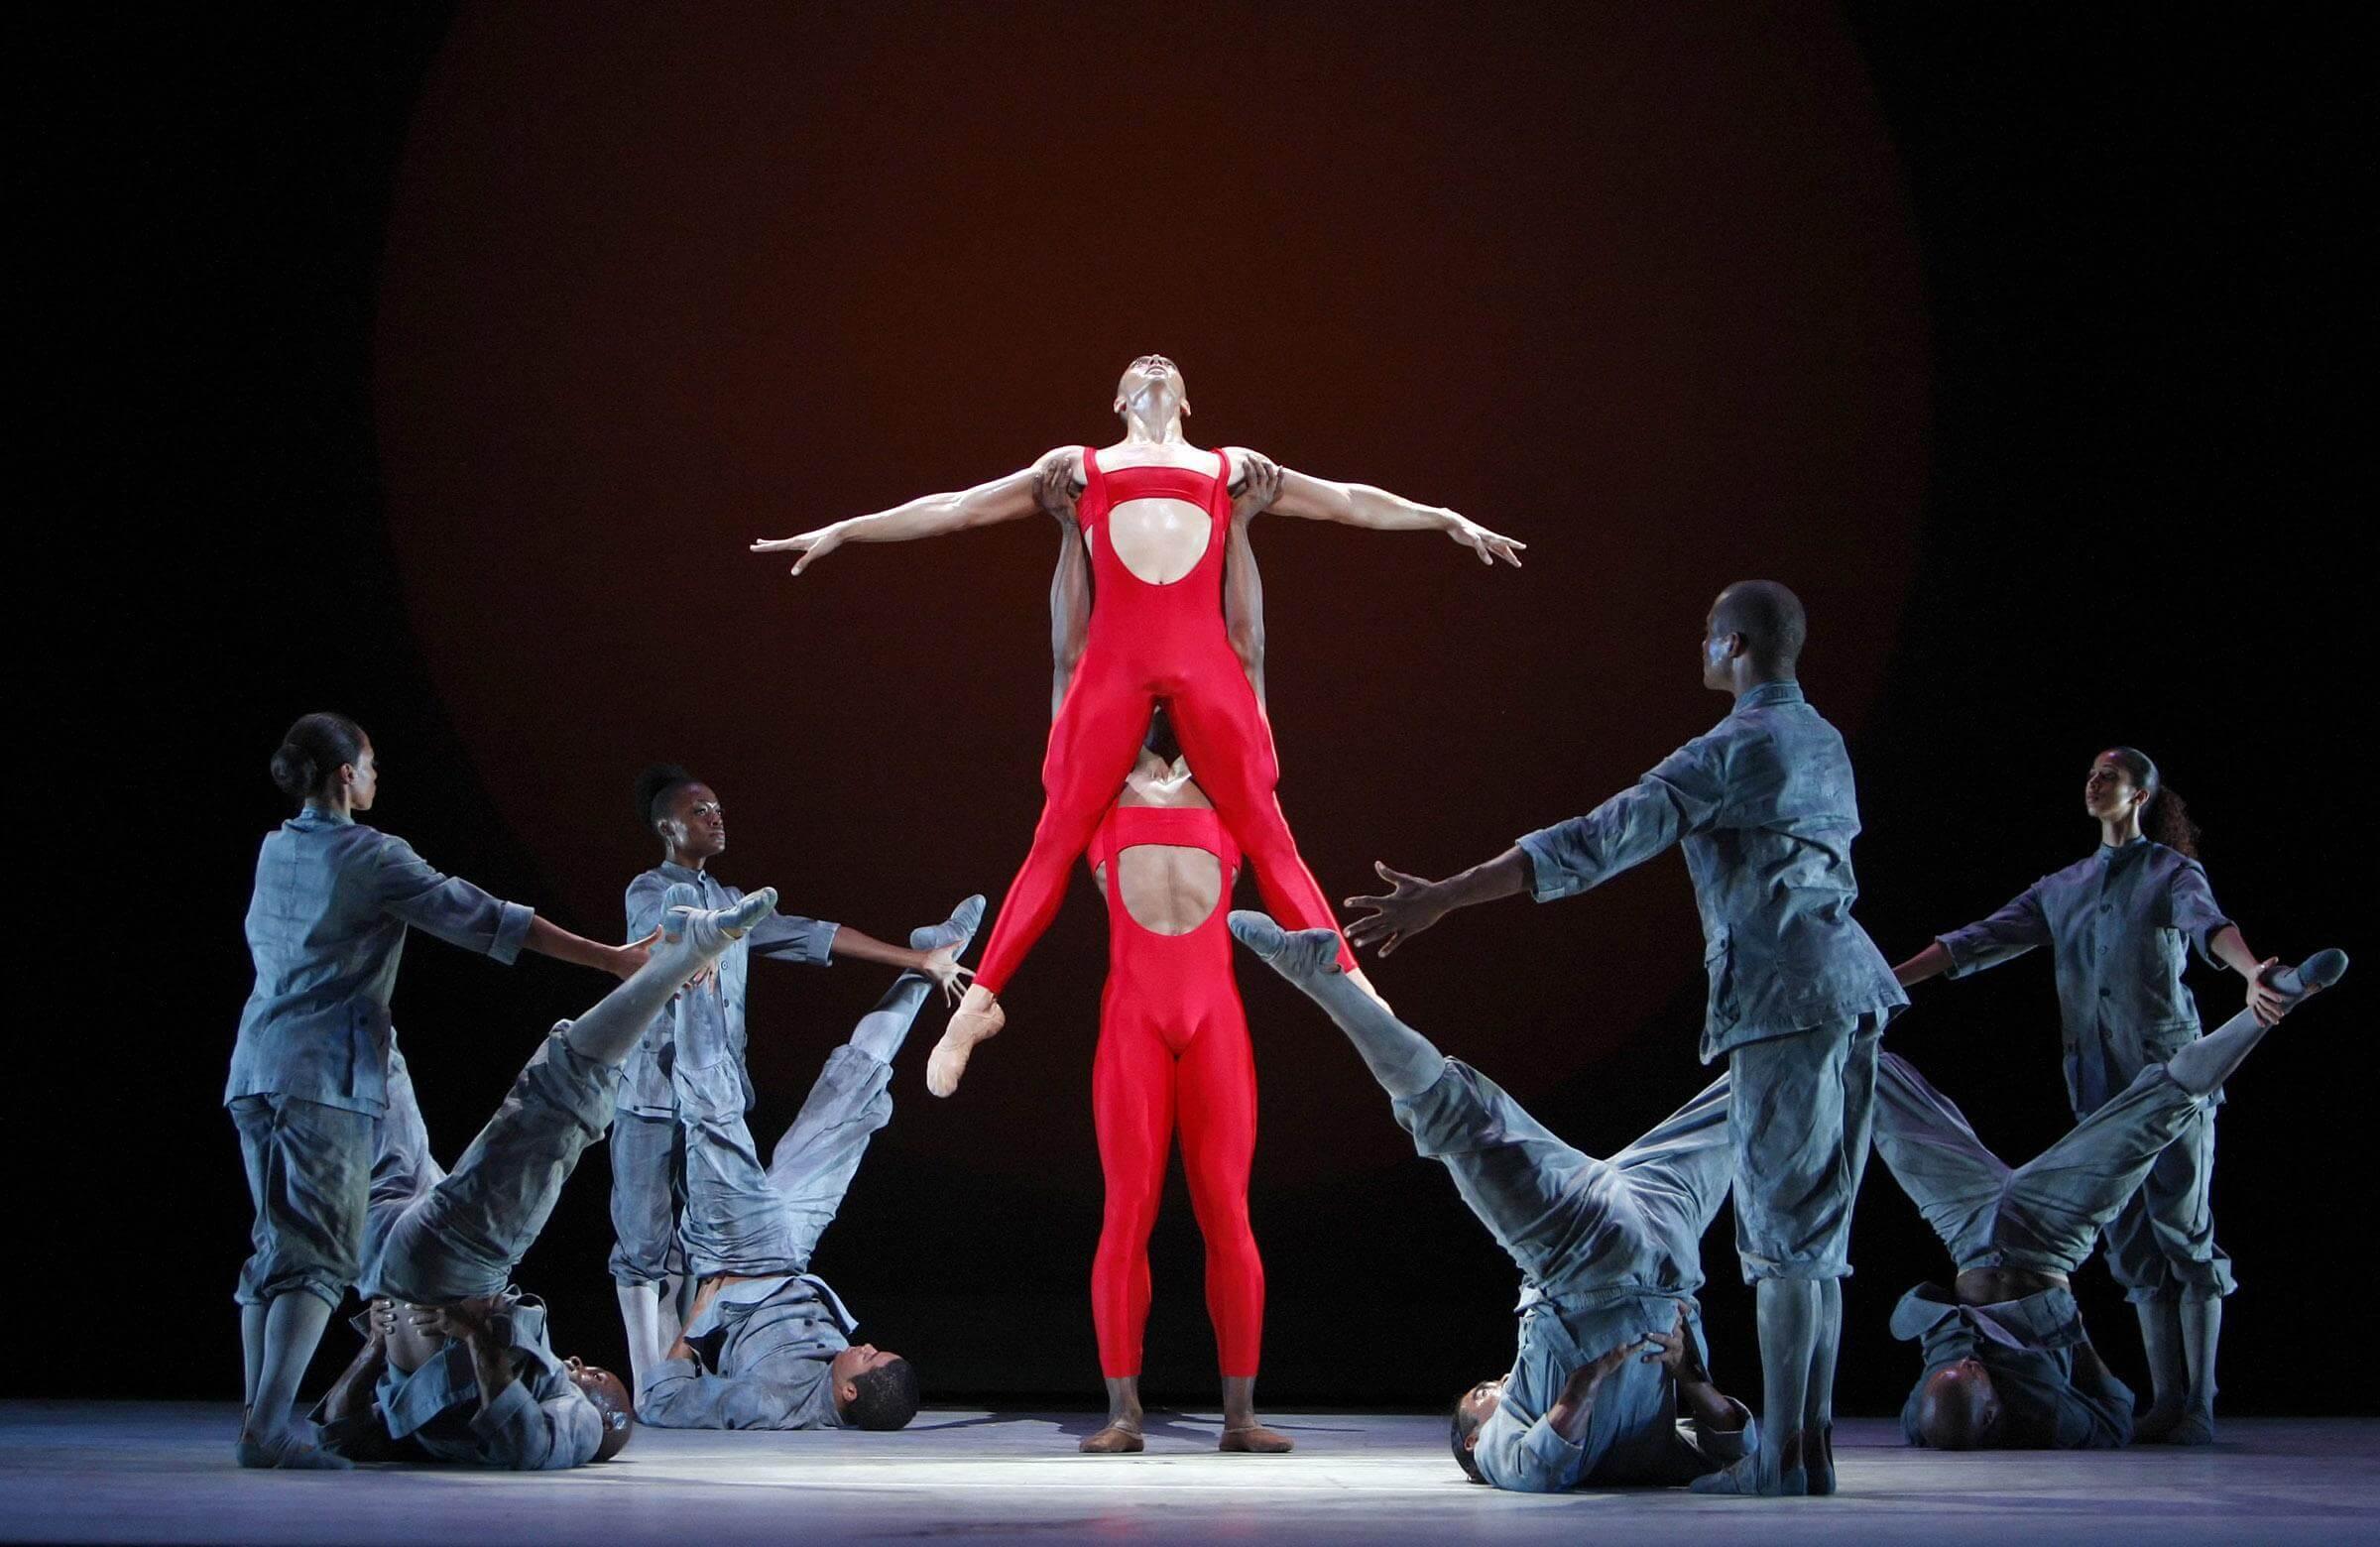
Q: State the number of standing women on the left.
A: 2